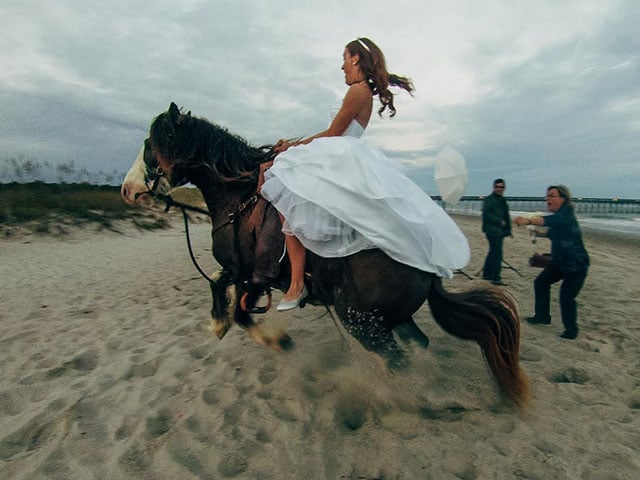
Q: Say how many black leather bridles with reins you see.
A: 1